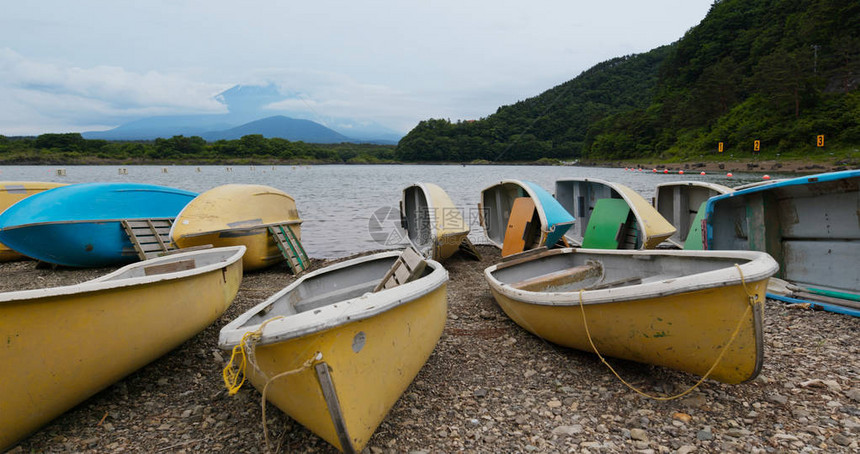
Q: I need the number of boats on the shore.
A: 11